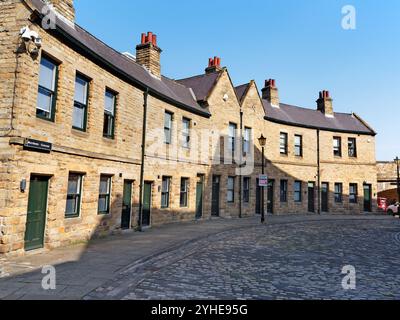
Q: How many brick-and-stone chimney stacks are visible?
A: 5